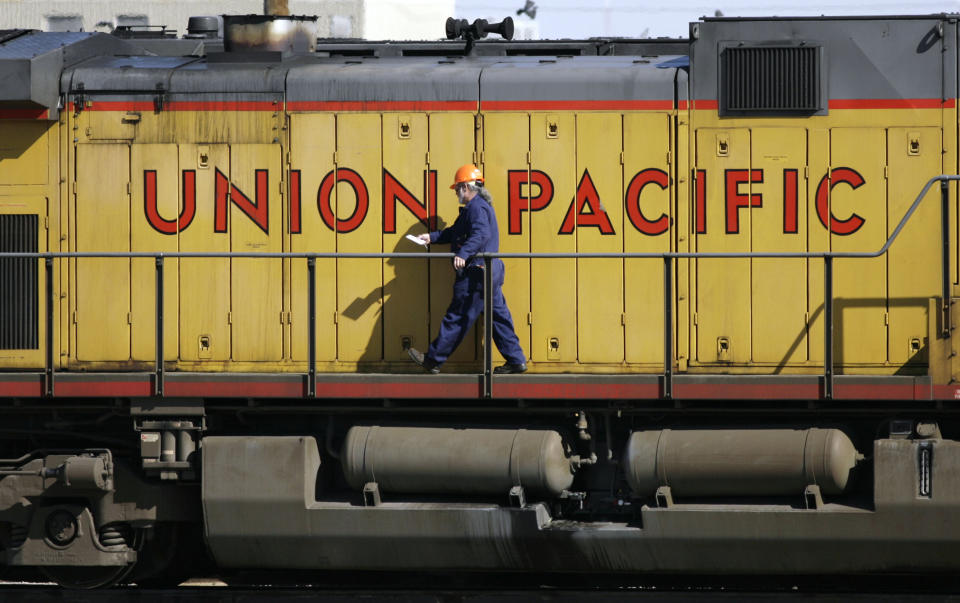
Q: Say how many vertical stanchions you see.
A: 7